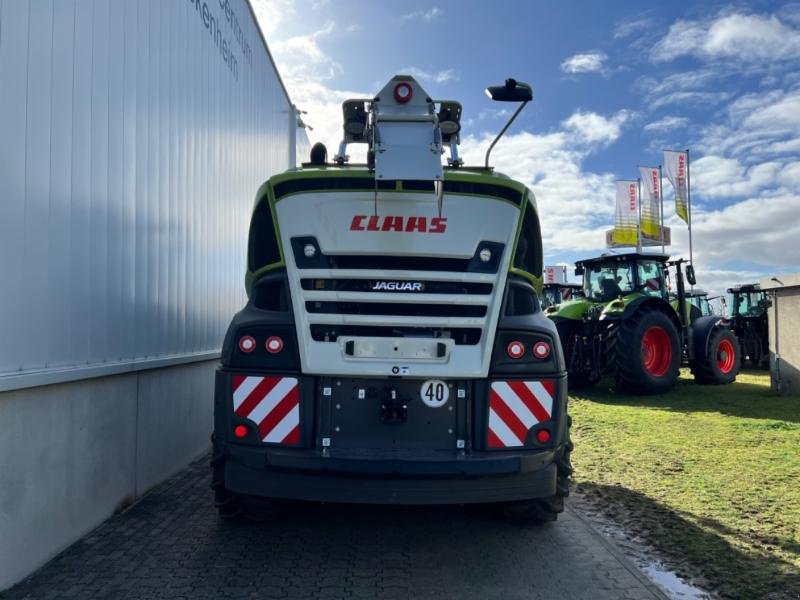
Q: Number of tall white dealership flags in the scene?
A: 3